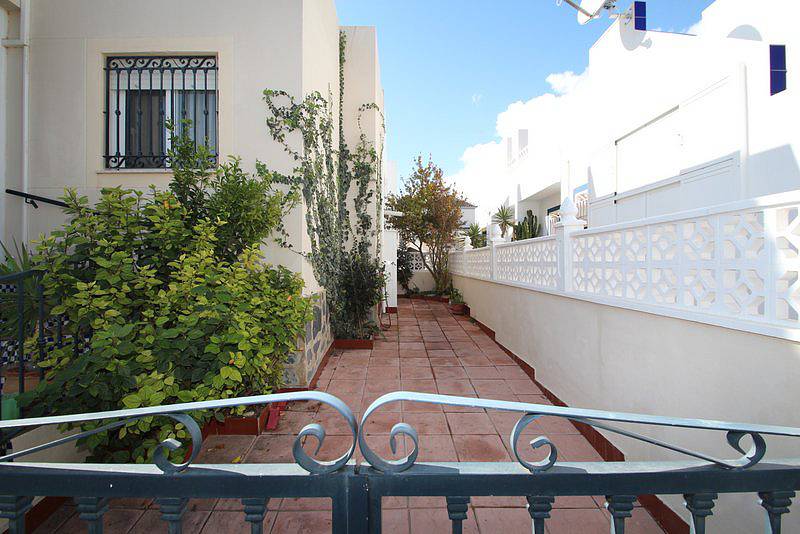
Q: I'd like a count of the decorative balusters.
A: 9